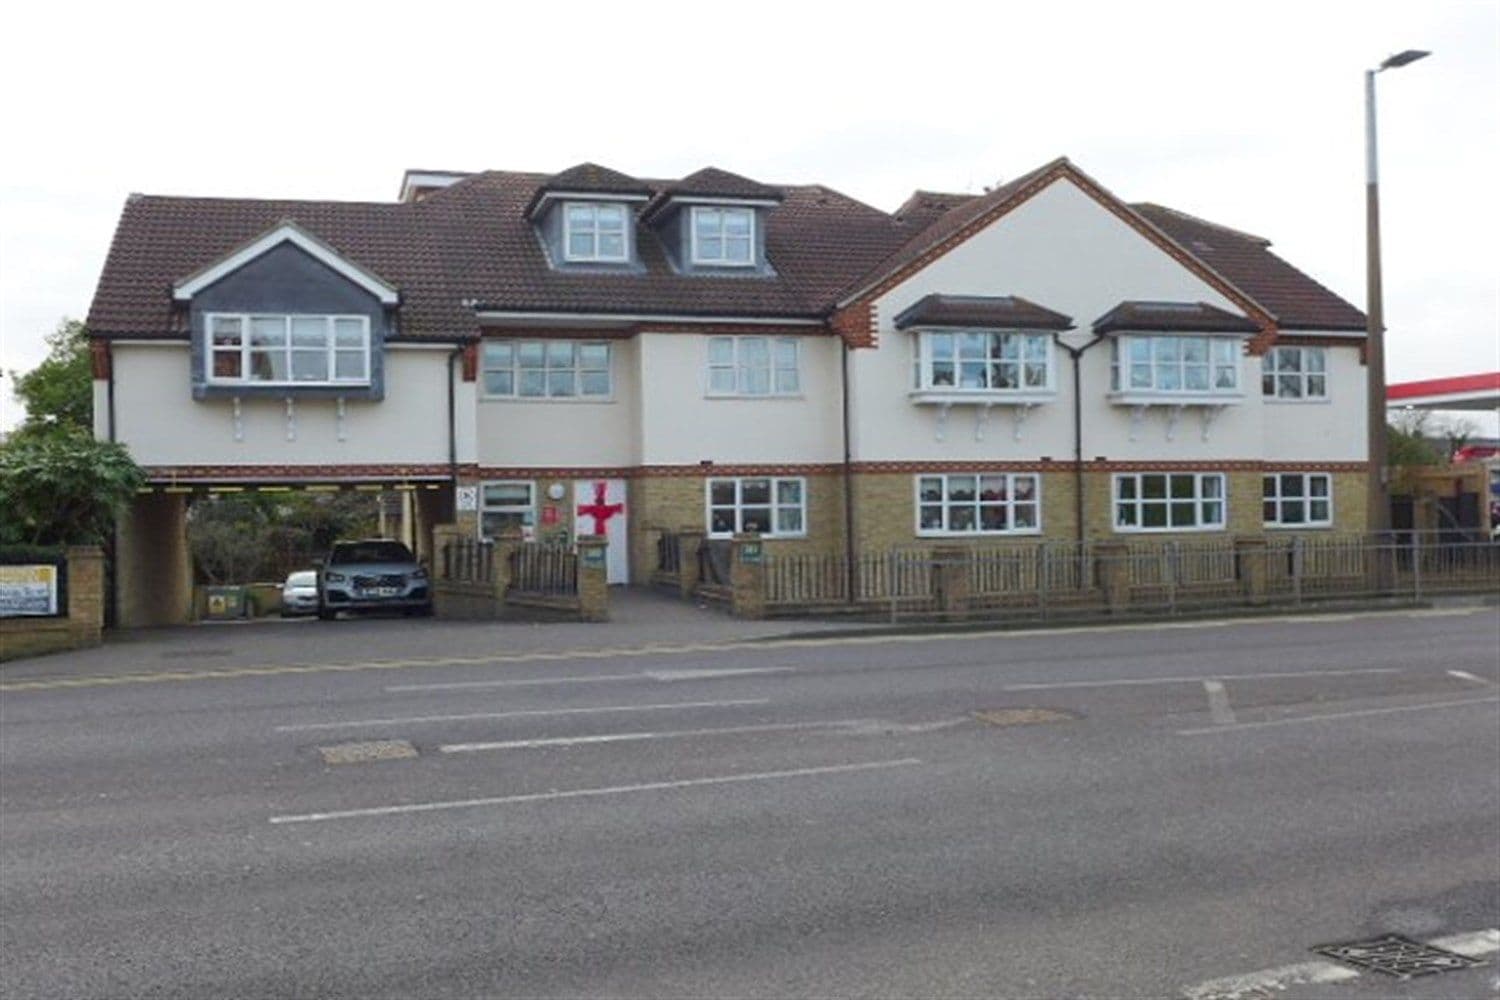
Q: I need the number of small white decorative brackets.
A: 9